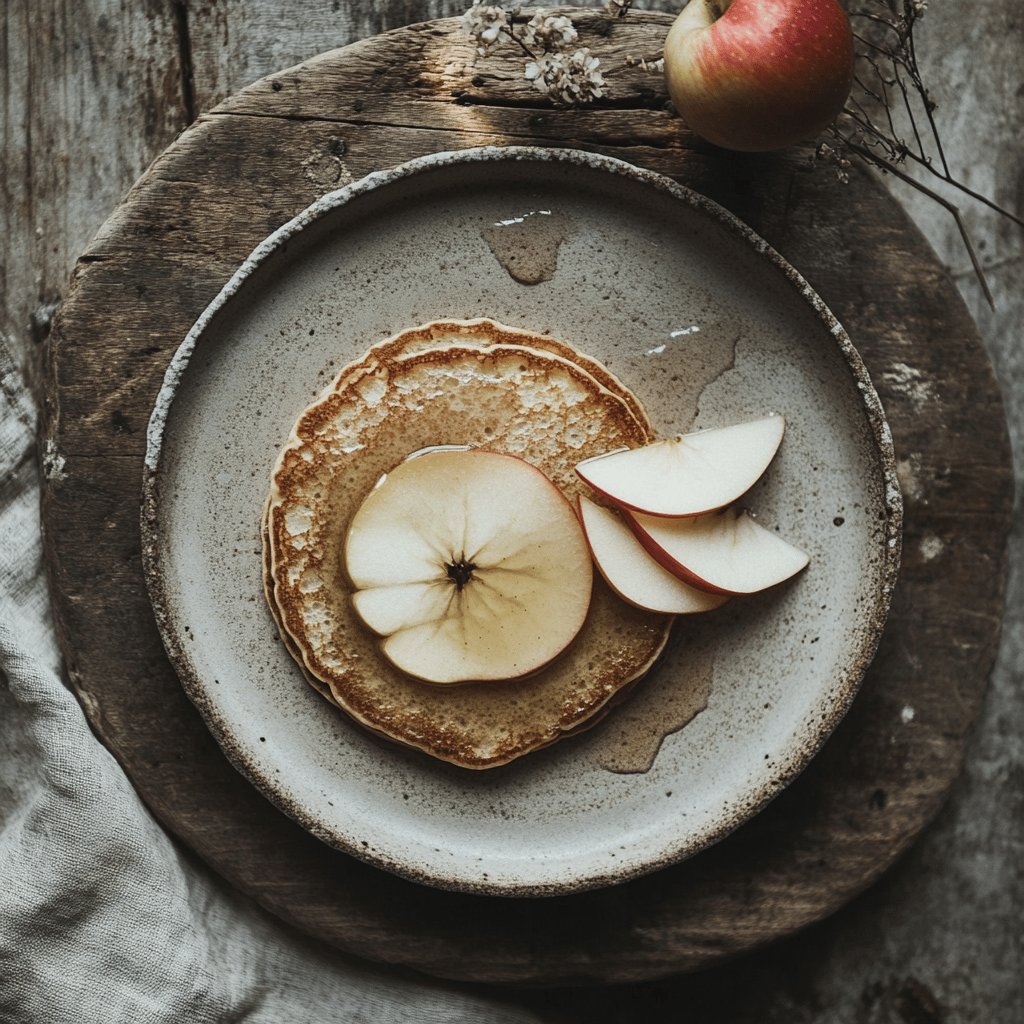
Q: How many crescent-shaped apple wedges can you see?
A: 3